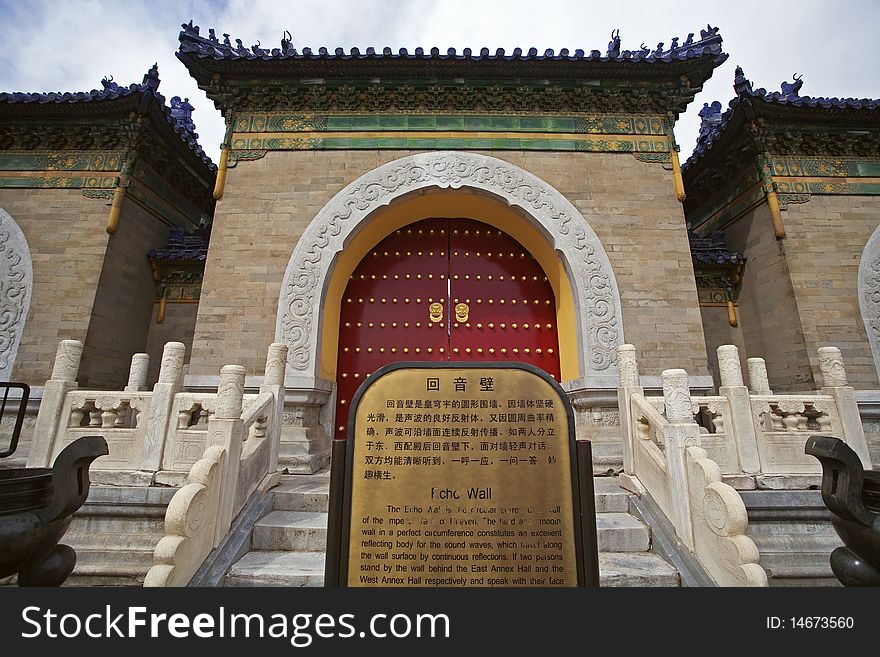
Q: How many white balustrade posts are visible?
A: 10